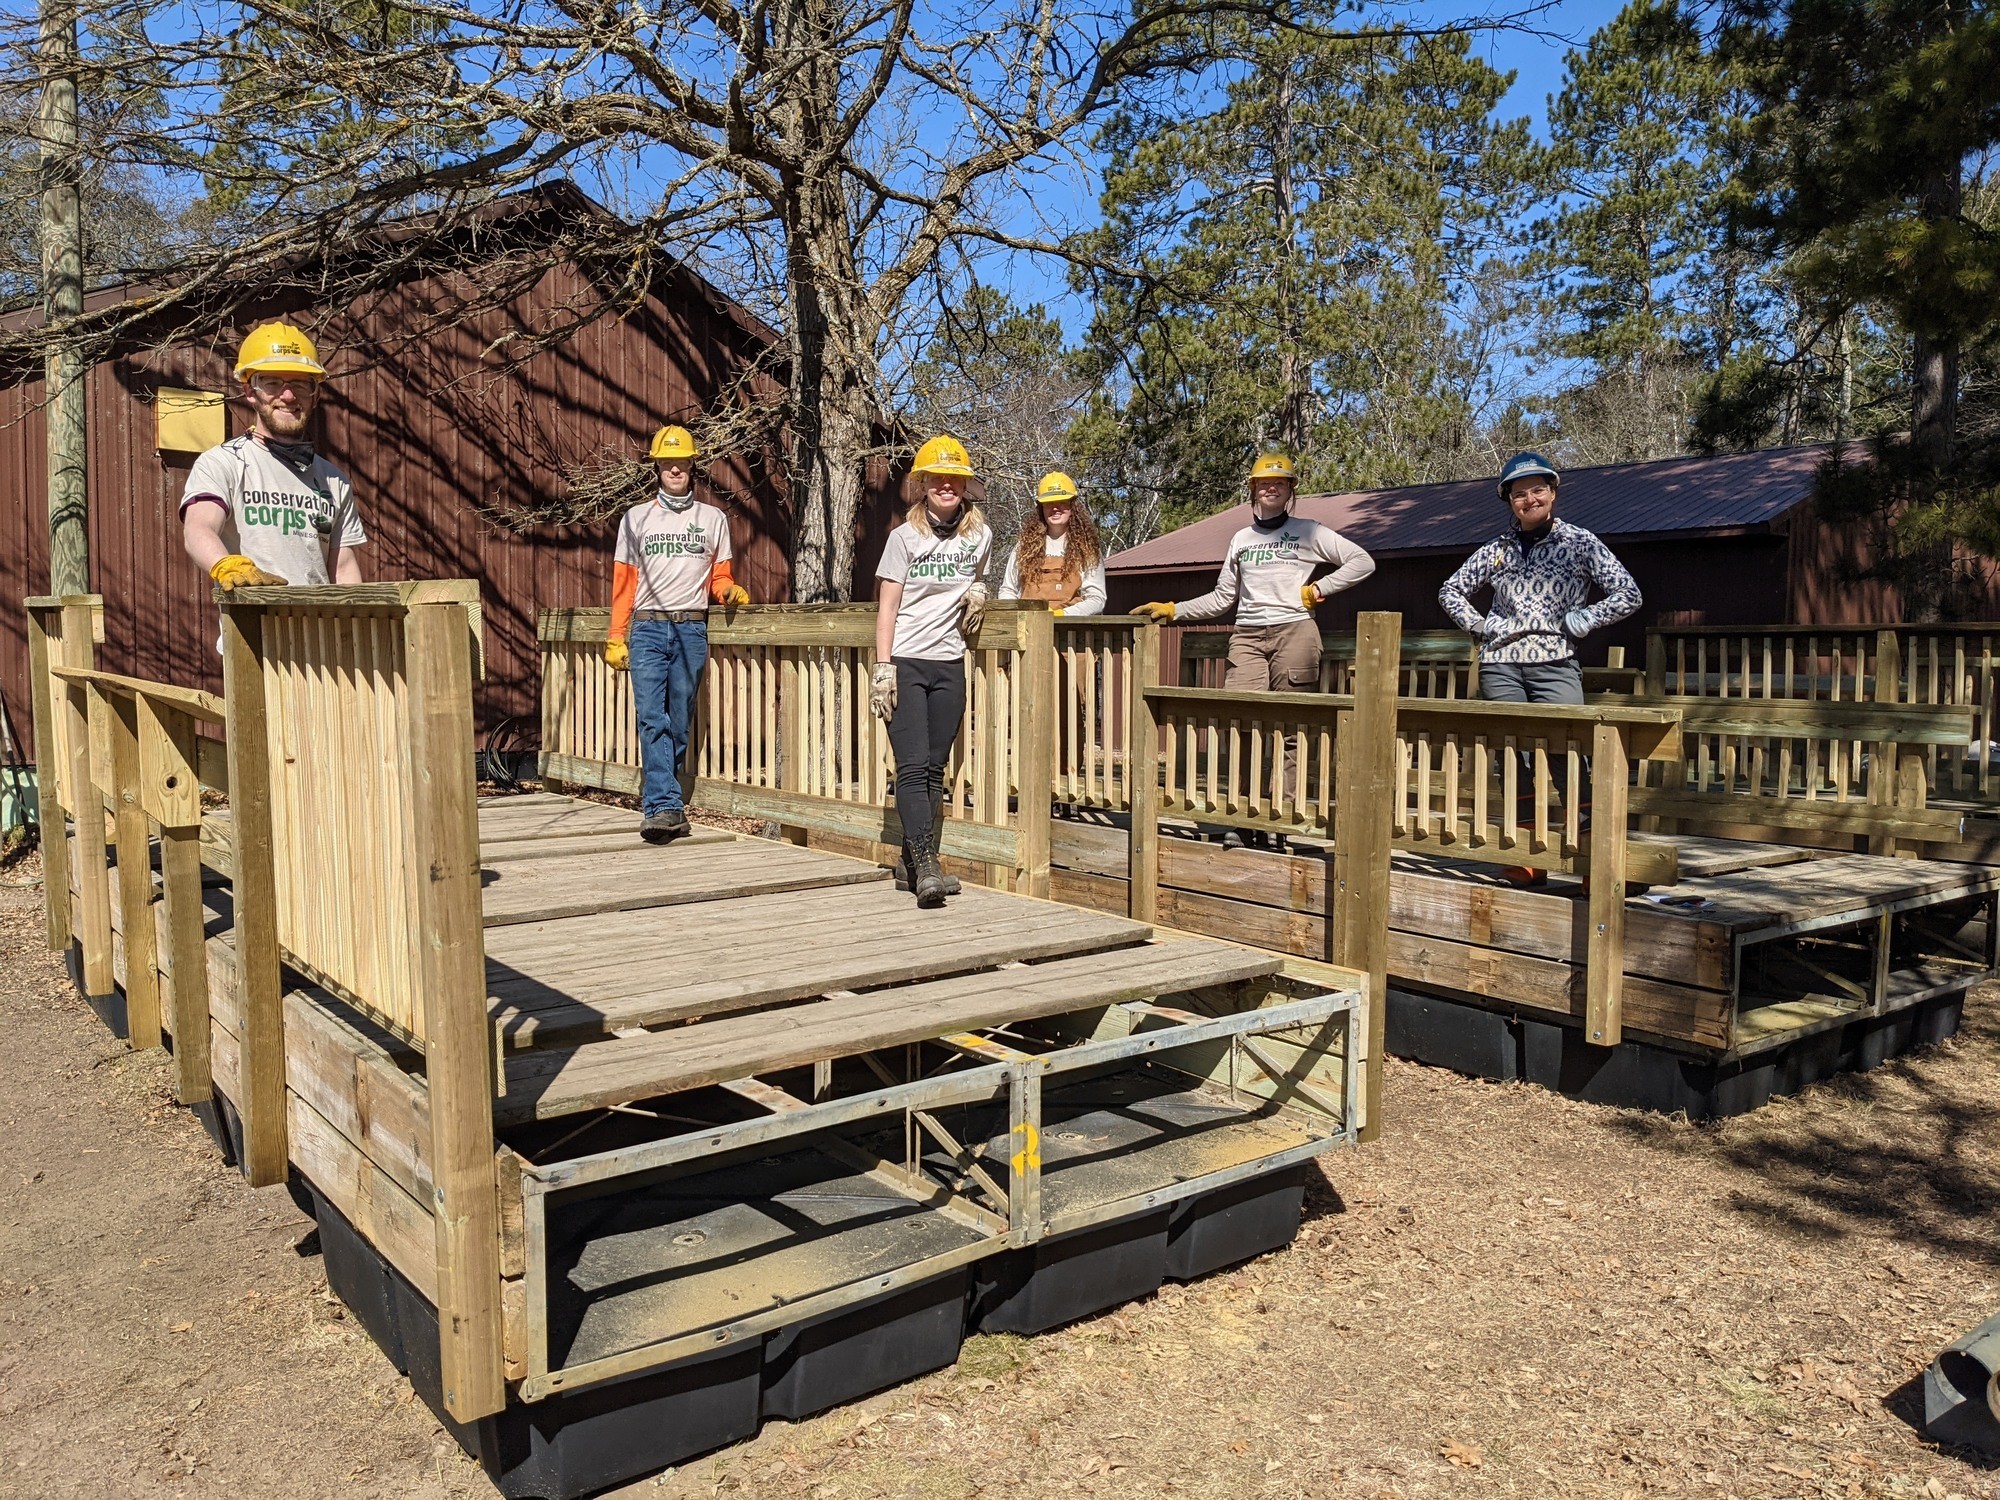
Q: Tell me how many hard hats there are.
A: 6